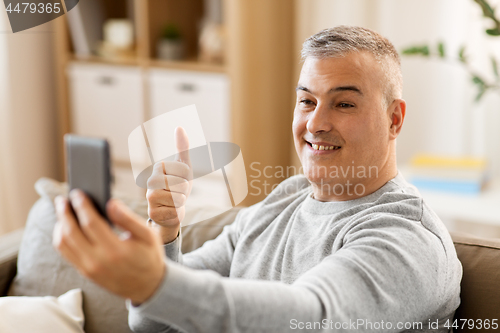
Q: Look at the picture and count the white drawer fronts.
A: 2